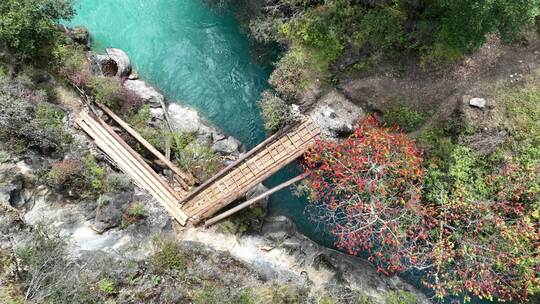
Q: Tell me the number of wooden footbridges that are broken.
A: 0